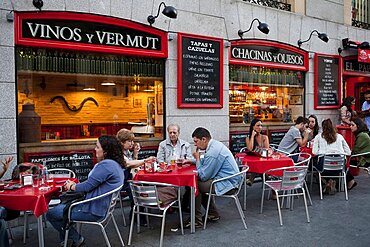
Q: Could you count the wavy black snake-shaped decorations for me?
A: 1